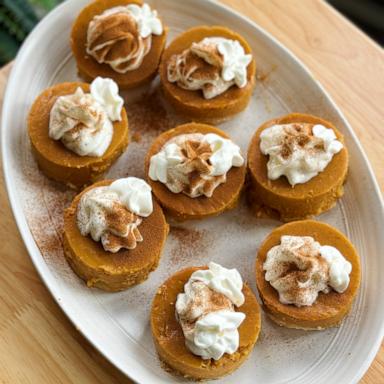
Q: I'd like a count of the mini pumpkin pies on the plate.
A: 8